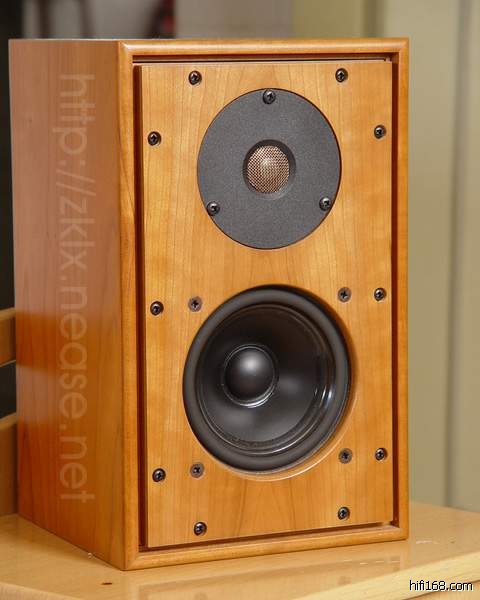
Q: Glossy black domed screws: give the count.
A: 13